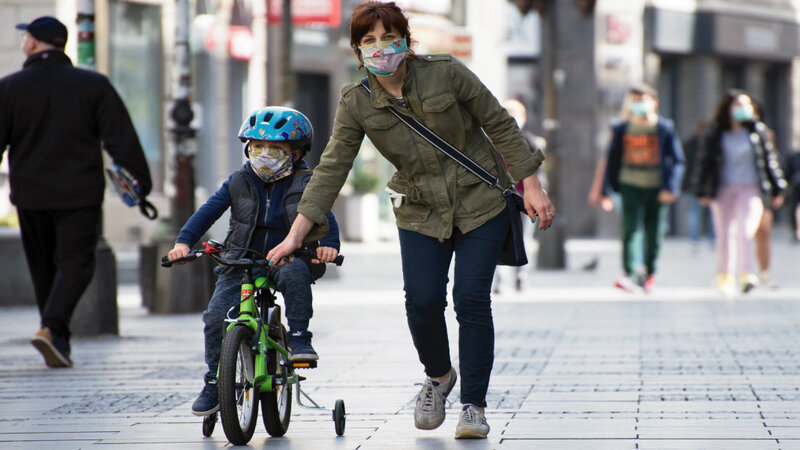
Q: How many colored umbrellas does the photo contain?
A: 0